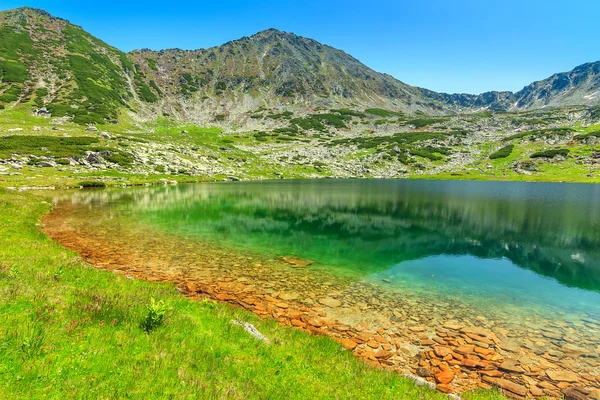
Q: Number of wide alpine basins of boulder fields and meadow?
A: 1